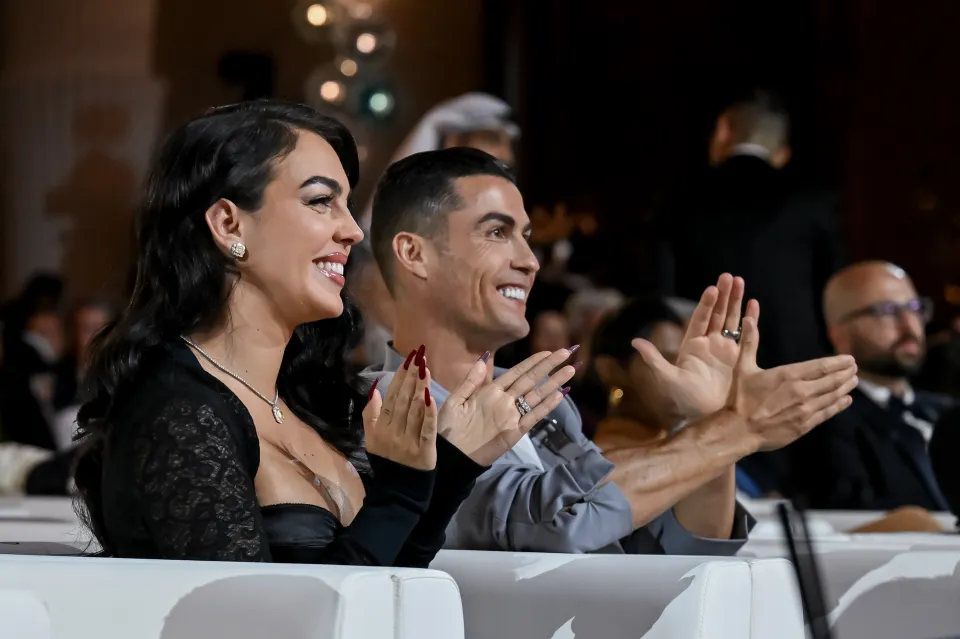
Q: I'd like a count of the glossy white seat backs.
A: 3